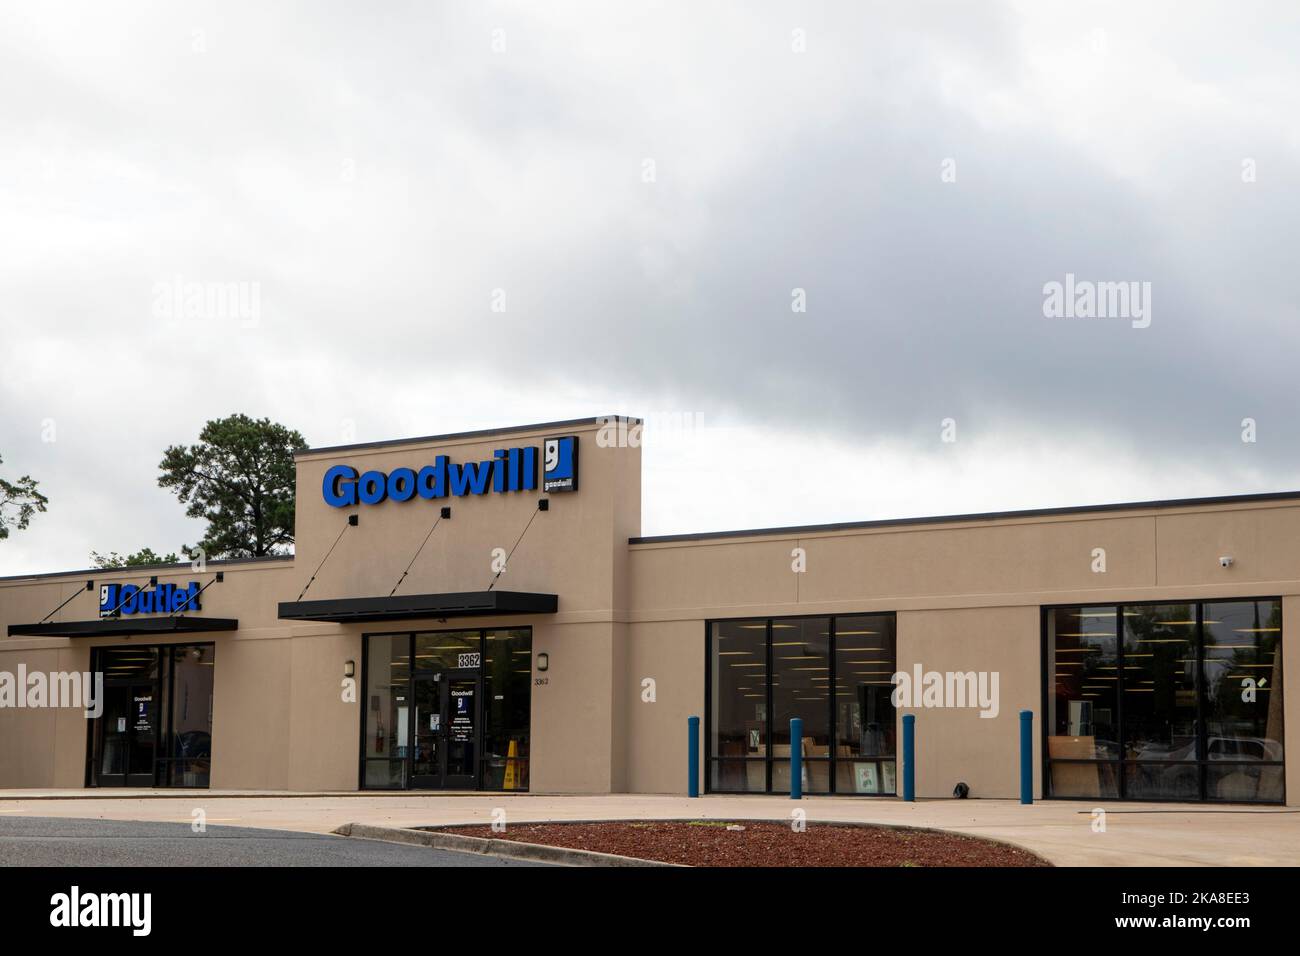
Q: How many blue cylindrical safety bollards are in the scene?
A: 4